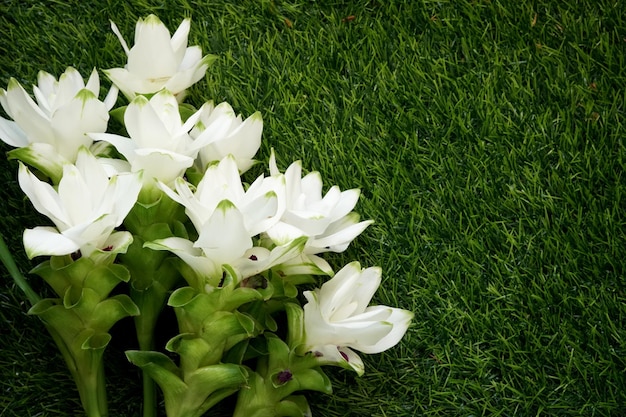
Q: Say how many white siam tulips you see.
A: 8